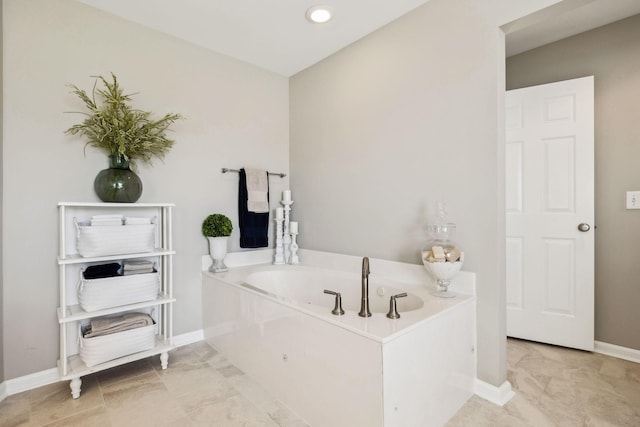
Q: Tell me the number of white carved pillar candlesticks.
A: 3